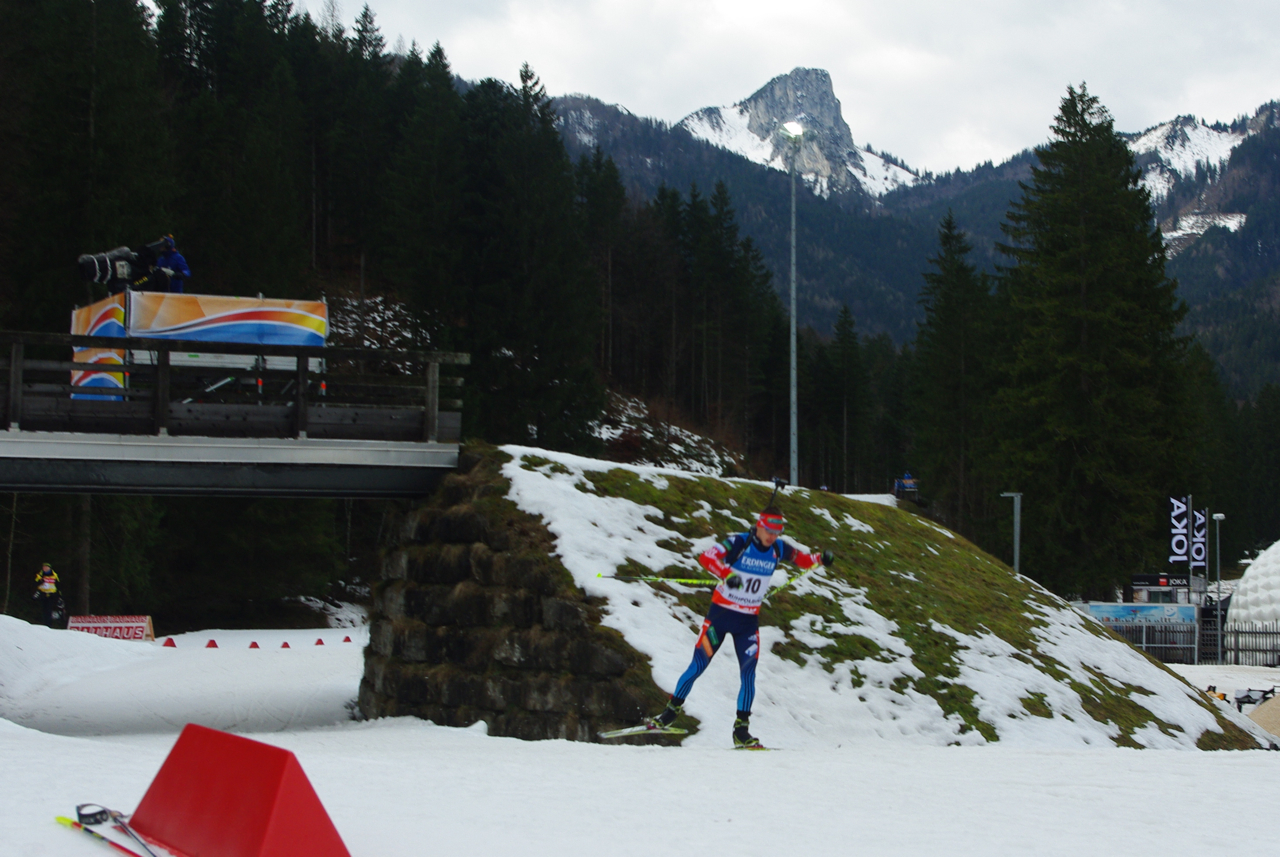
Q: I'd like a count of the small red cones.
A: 6